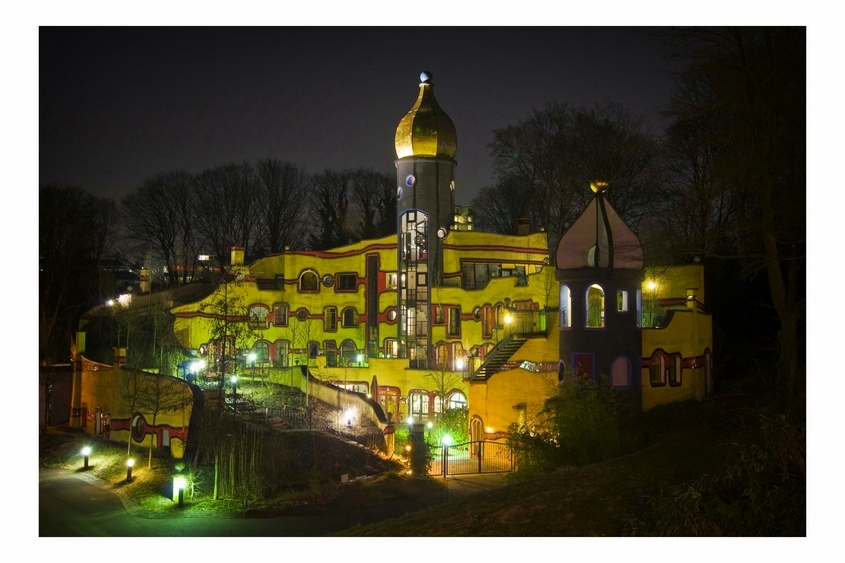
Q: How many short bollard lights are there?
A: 3